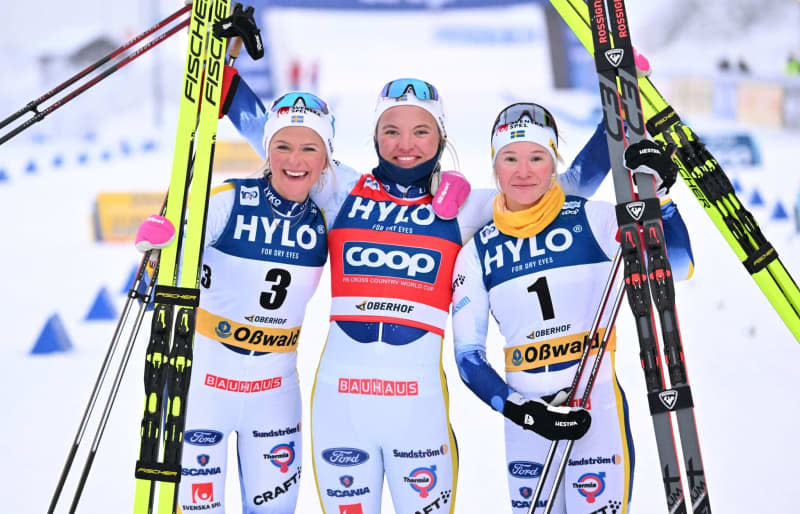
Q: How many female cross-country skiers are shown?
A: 3